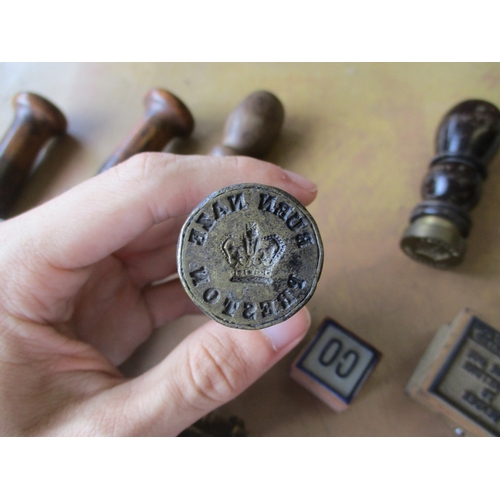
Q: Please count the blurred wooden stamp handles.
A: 4